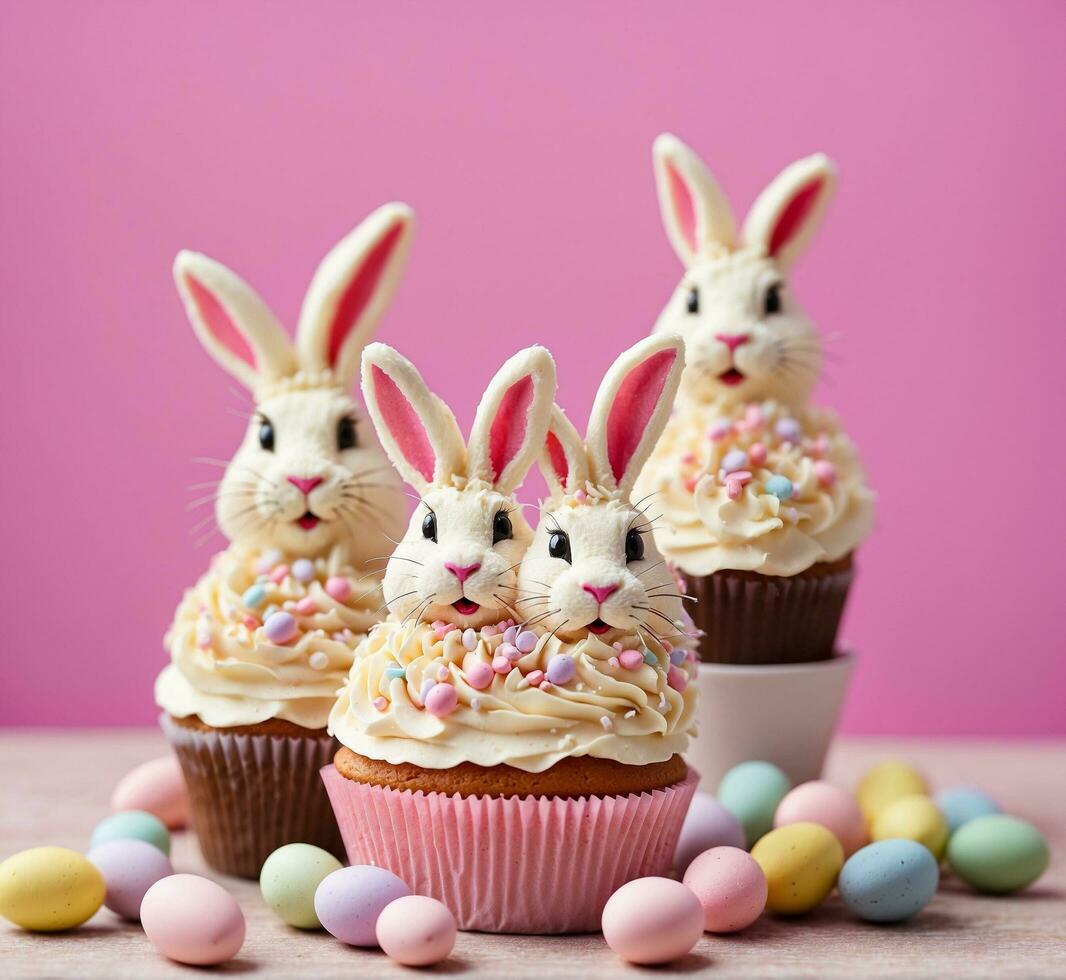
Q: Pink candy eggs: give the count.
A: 6